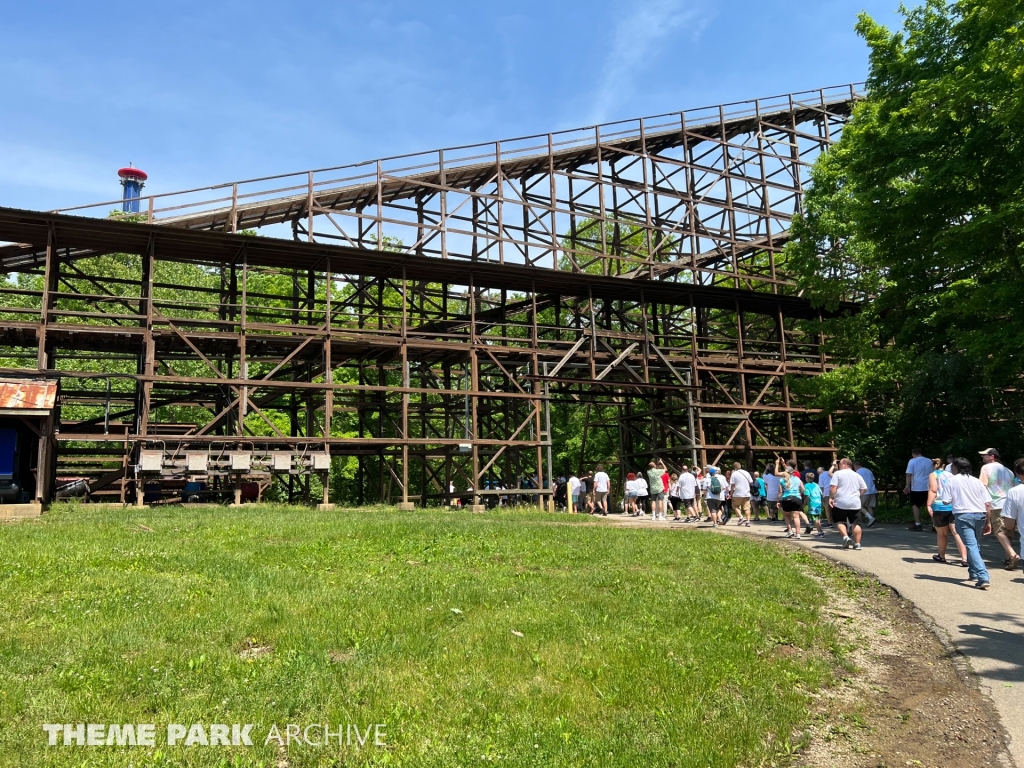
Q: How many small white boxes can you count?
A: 5